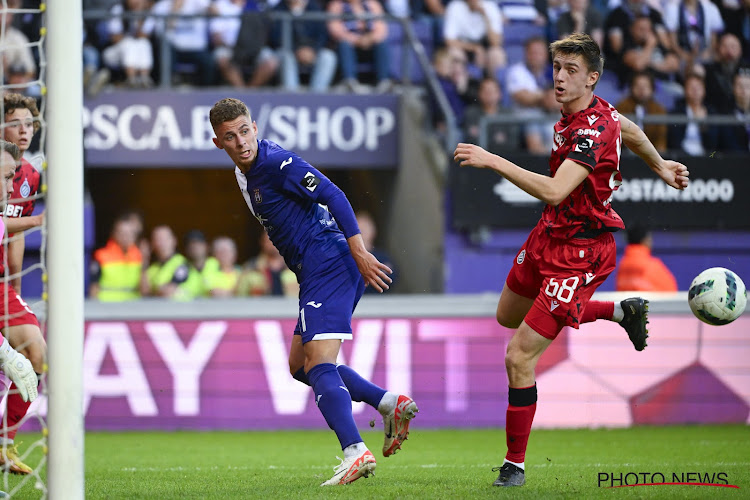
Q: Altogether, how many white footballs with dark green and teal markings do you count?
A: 1